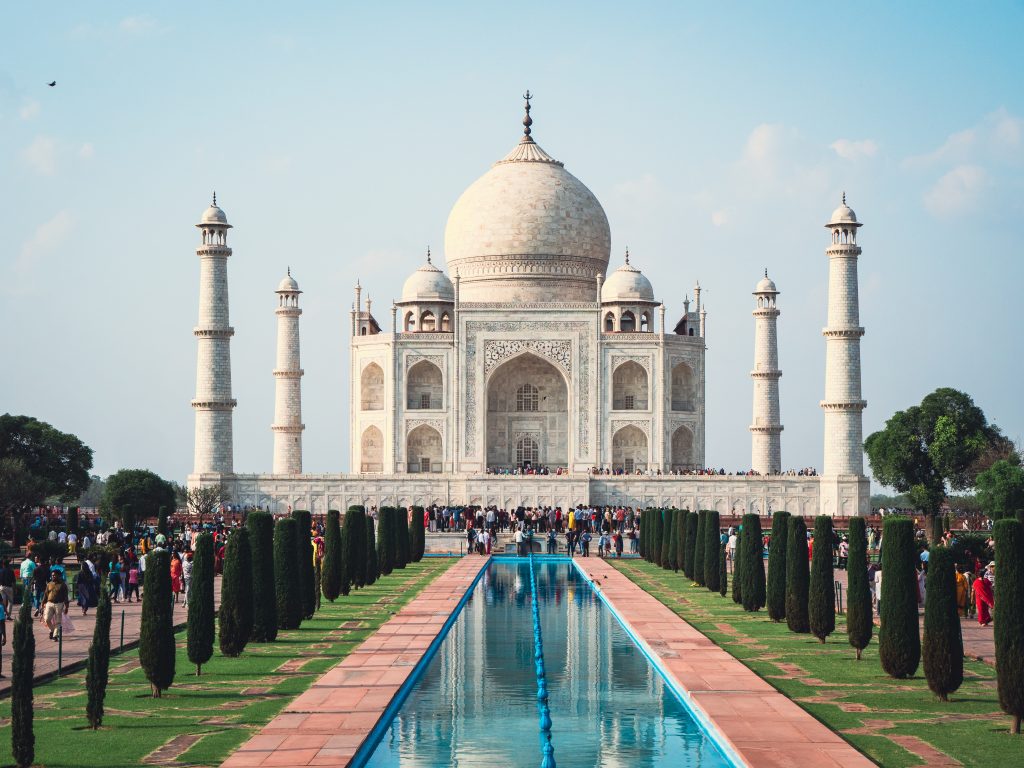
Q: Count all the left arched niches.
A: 4